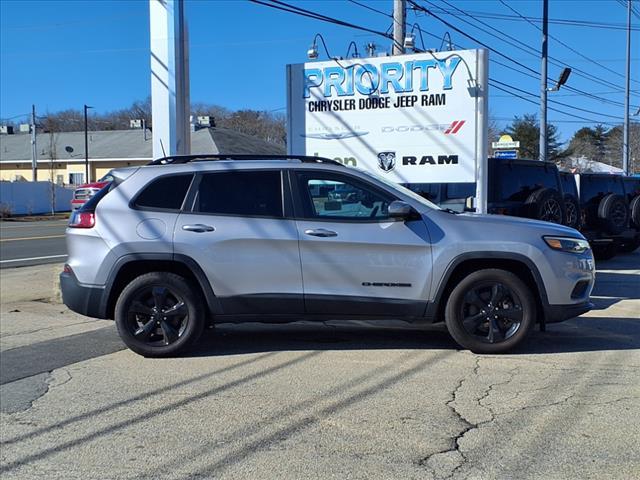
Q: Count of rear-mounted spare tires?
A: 4